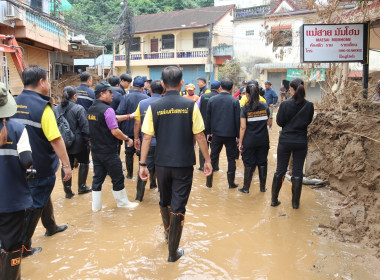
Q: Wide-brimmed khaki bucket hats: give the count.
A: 1